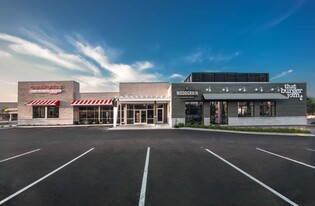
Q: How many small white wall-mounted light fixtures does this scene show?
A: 5